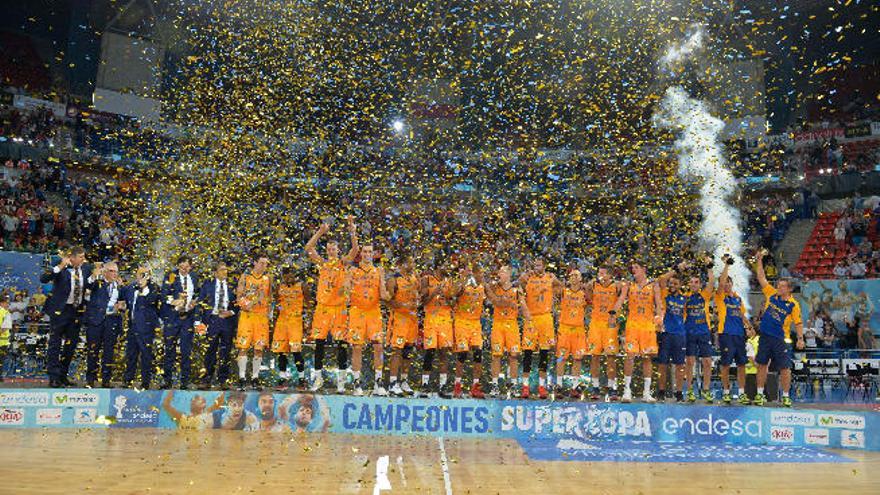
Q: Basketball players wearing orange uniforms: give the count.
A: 12